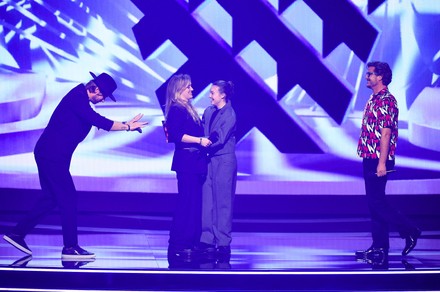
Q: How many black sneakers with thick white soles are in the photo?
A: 2